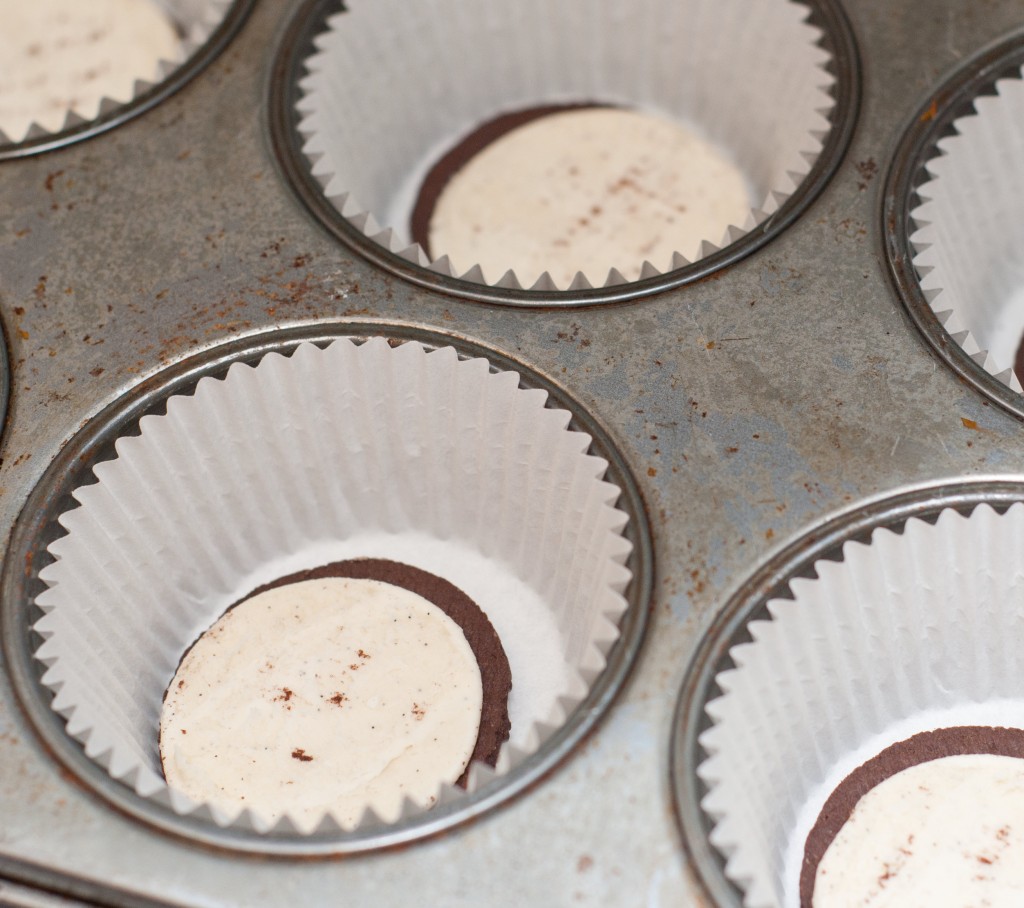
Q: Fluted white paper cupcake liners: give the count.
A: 5